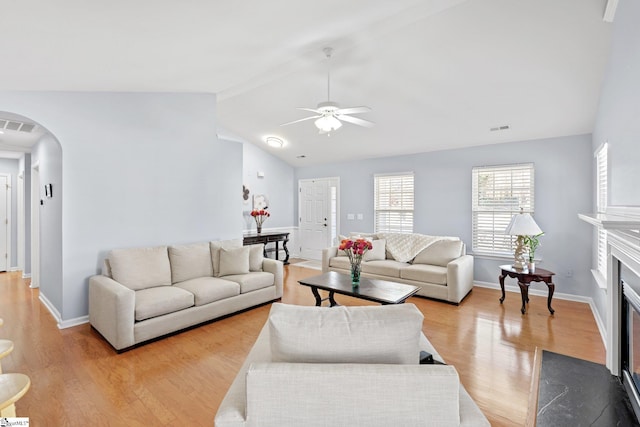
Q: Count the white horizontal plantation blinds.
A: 3